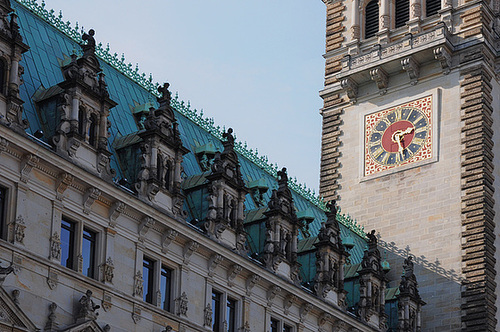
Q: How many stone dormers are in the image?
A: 8